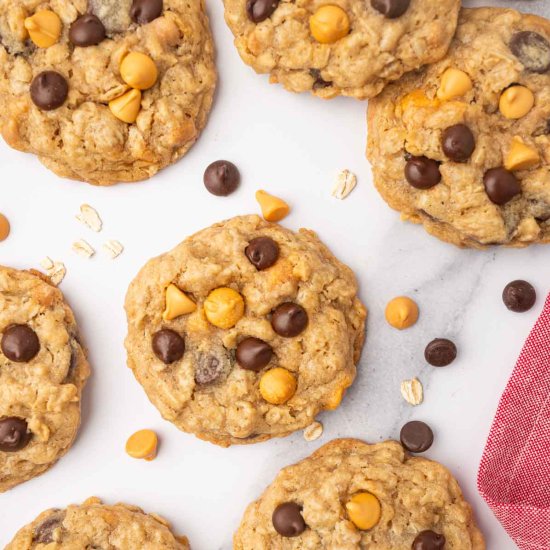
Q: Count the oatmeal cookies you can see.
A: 7